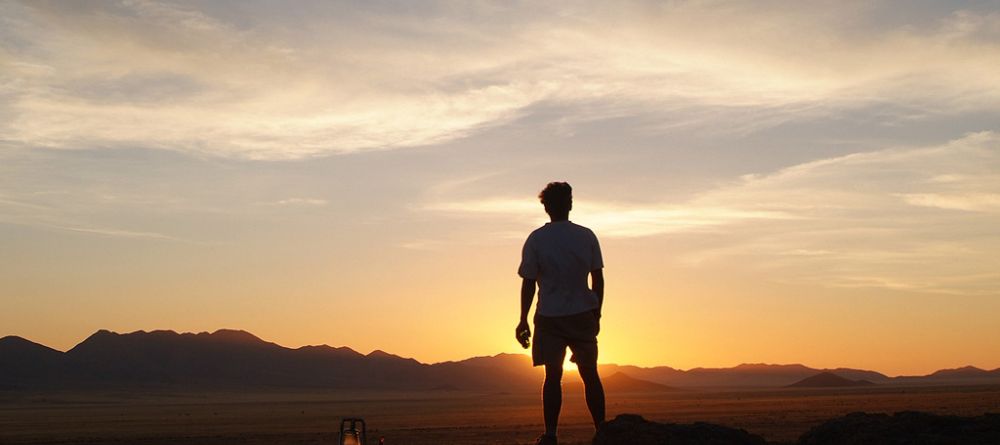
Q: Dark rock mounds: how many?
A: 2